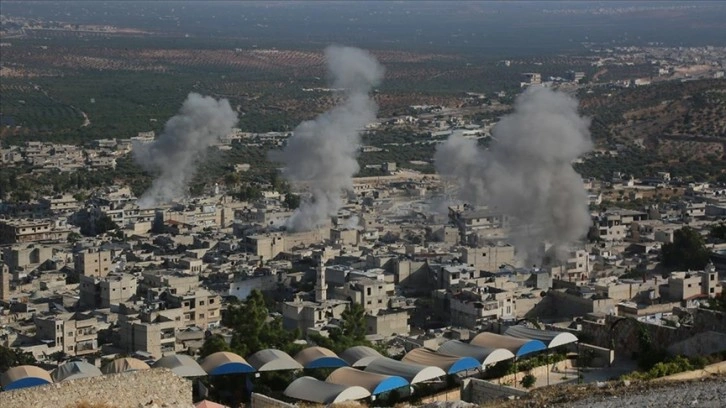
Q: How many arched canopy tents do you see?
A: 15